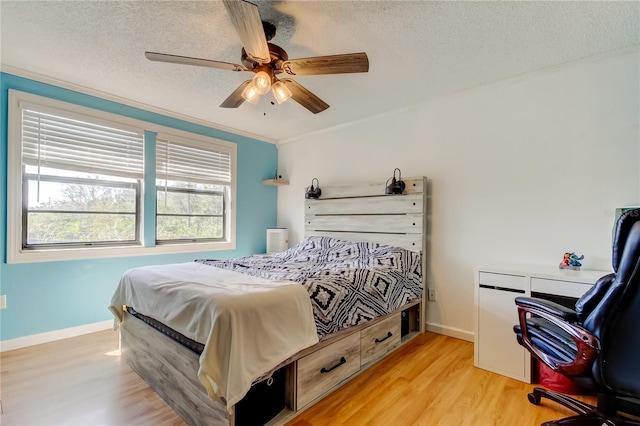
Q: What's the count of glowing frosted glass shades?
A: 3